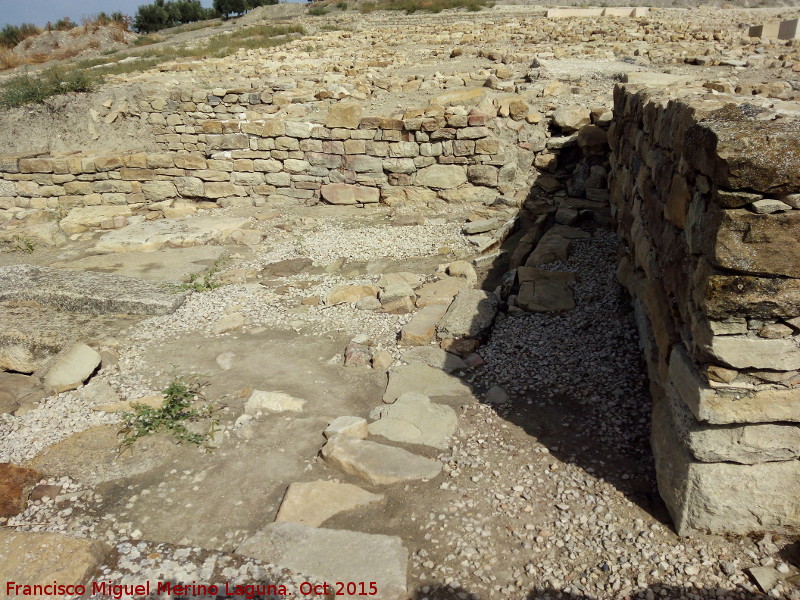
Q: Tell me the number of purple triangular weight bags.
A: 0